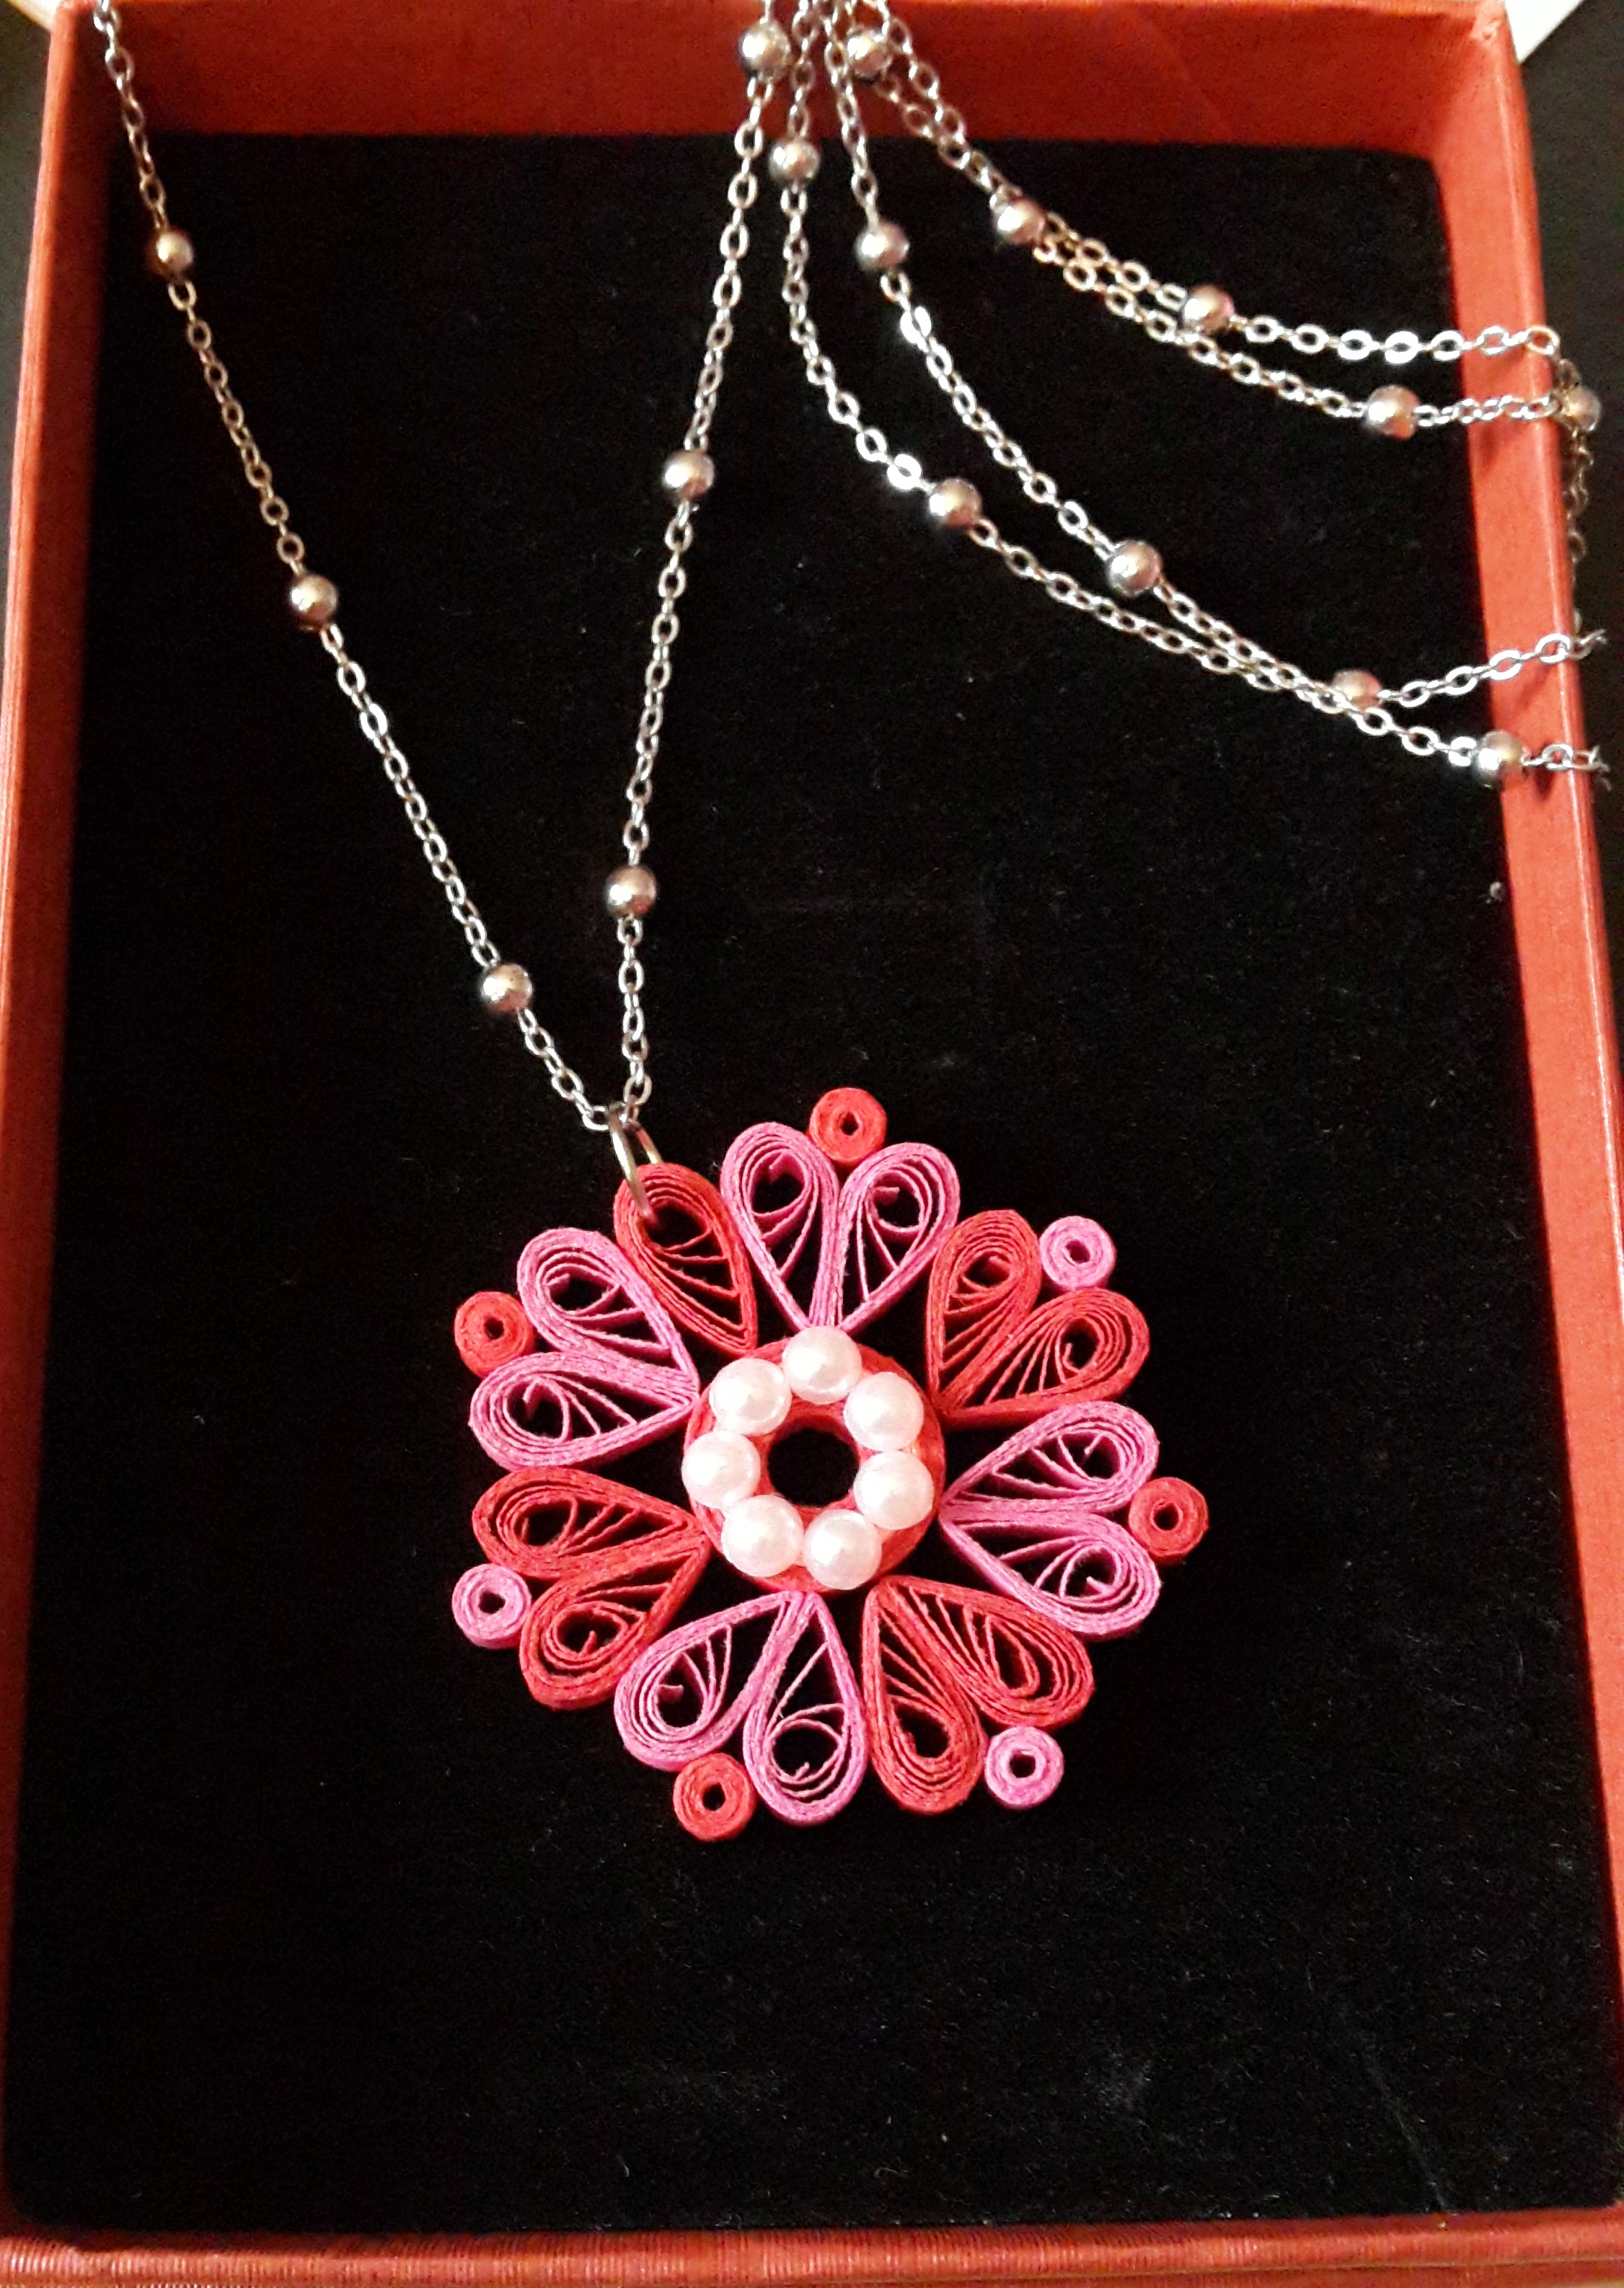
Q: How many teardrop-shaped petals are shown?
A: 15